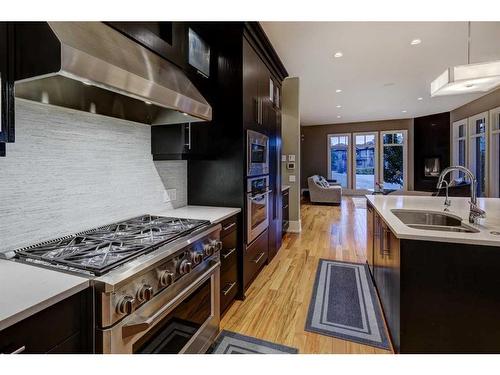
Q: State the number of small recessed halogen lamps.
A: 7